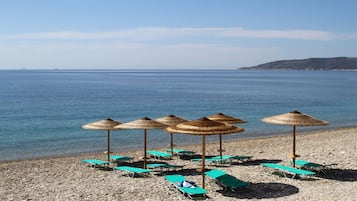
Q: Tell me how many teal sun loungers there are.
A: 12